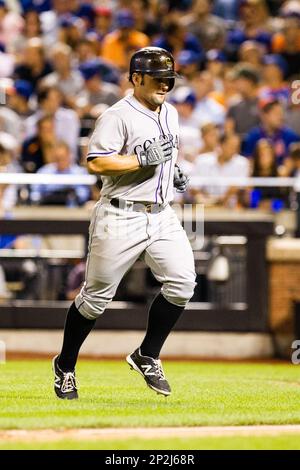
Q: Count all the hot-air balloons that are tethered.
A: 0